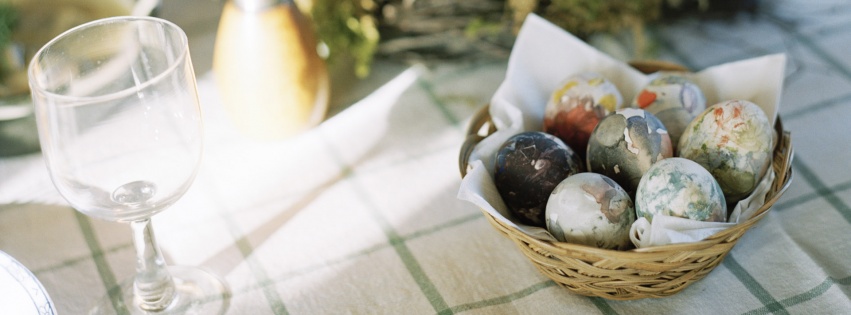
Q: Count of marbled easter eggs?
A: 7